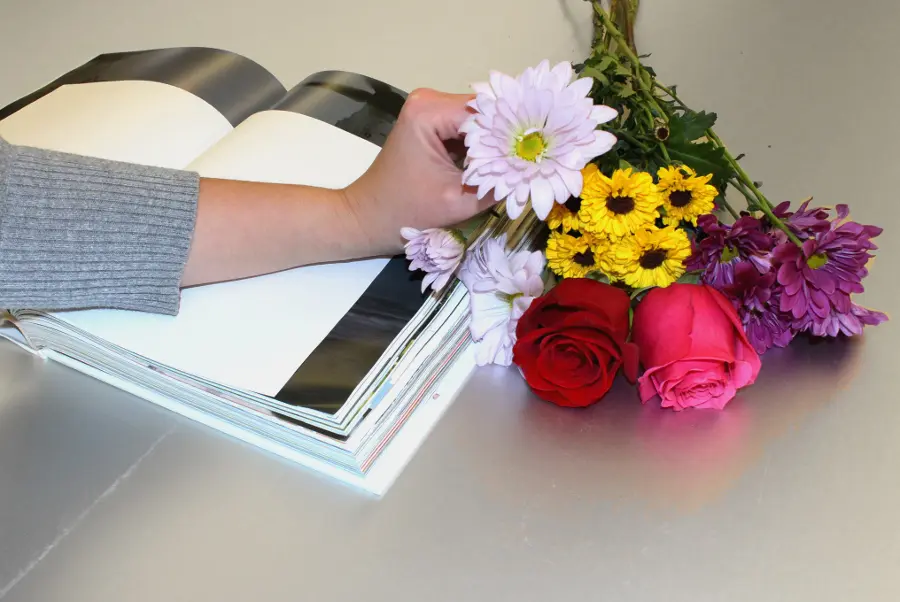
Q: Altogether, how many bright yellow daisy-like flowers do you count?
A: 5